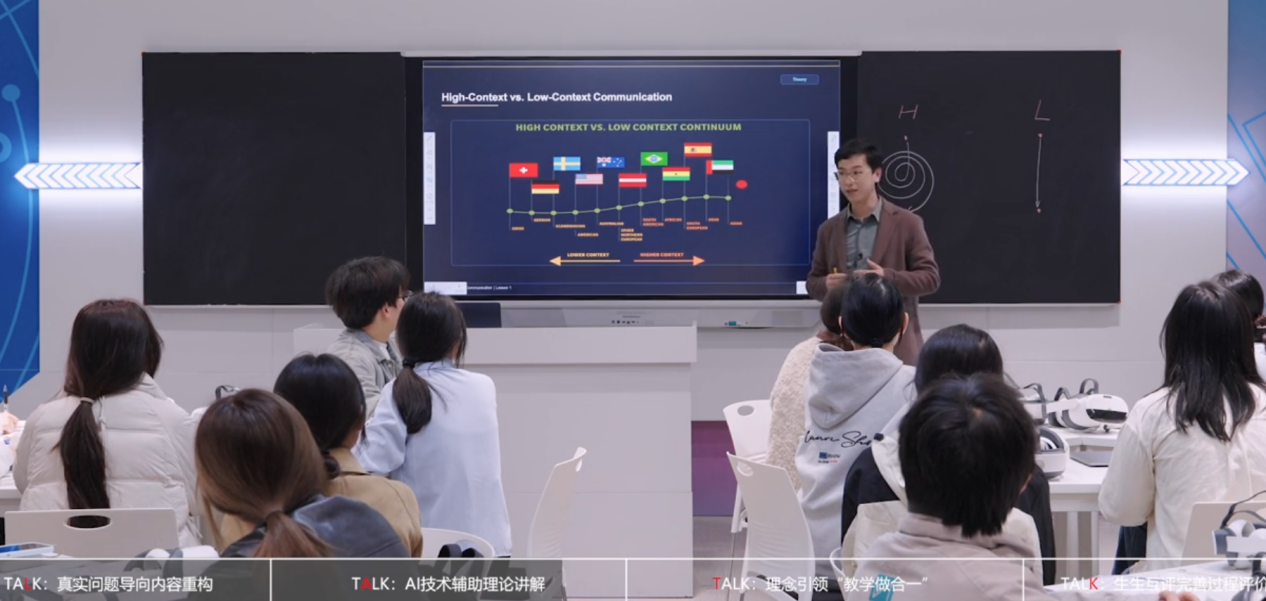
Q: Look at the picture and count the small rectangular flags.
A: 10